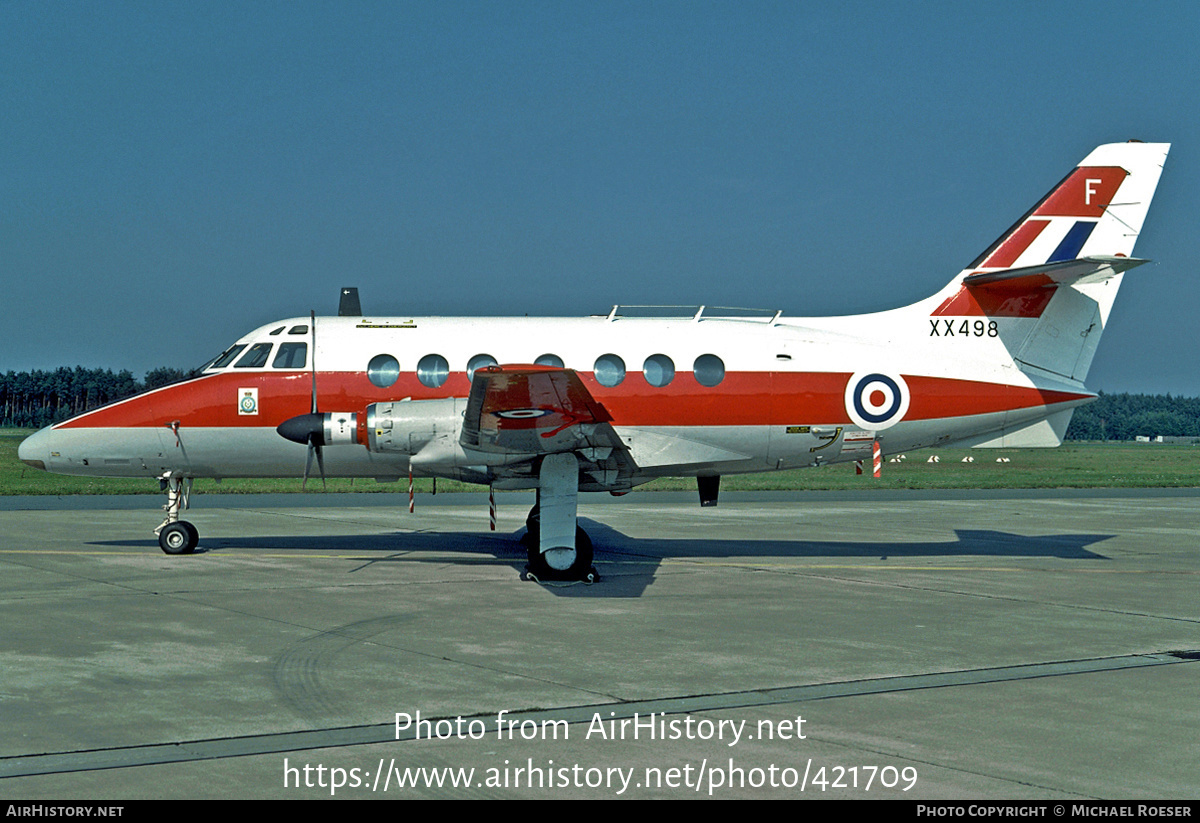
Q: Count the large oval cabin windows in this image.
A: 7